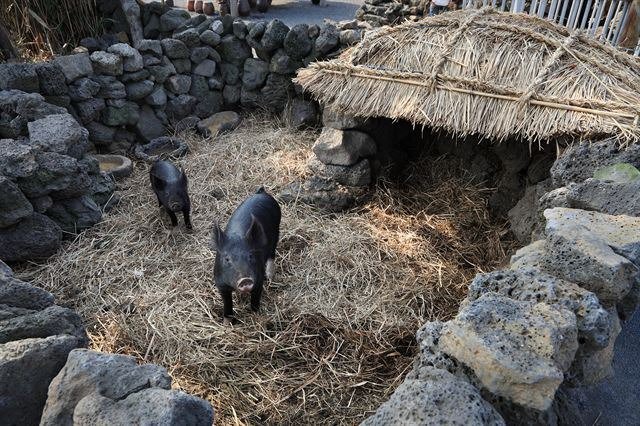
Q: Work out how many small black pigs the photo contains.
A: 2